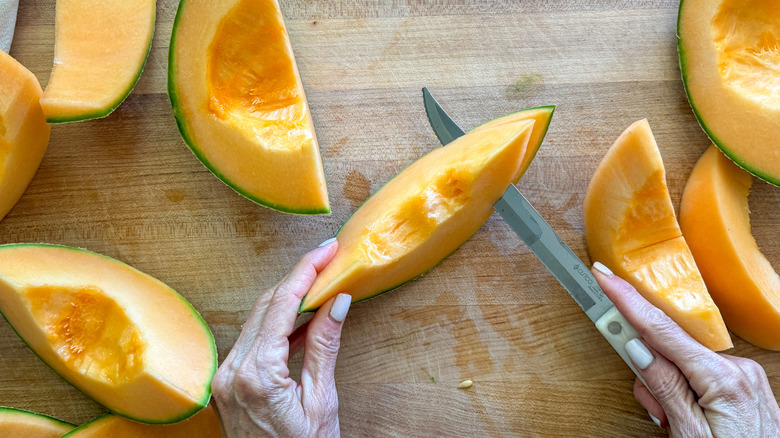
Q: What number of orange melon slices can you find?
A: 10